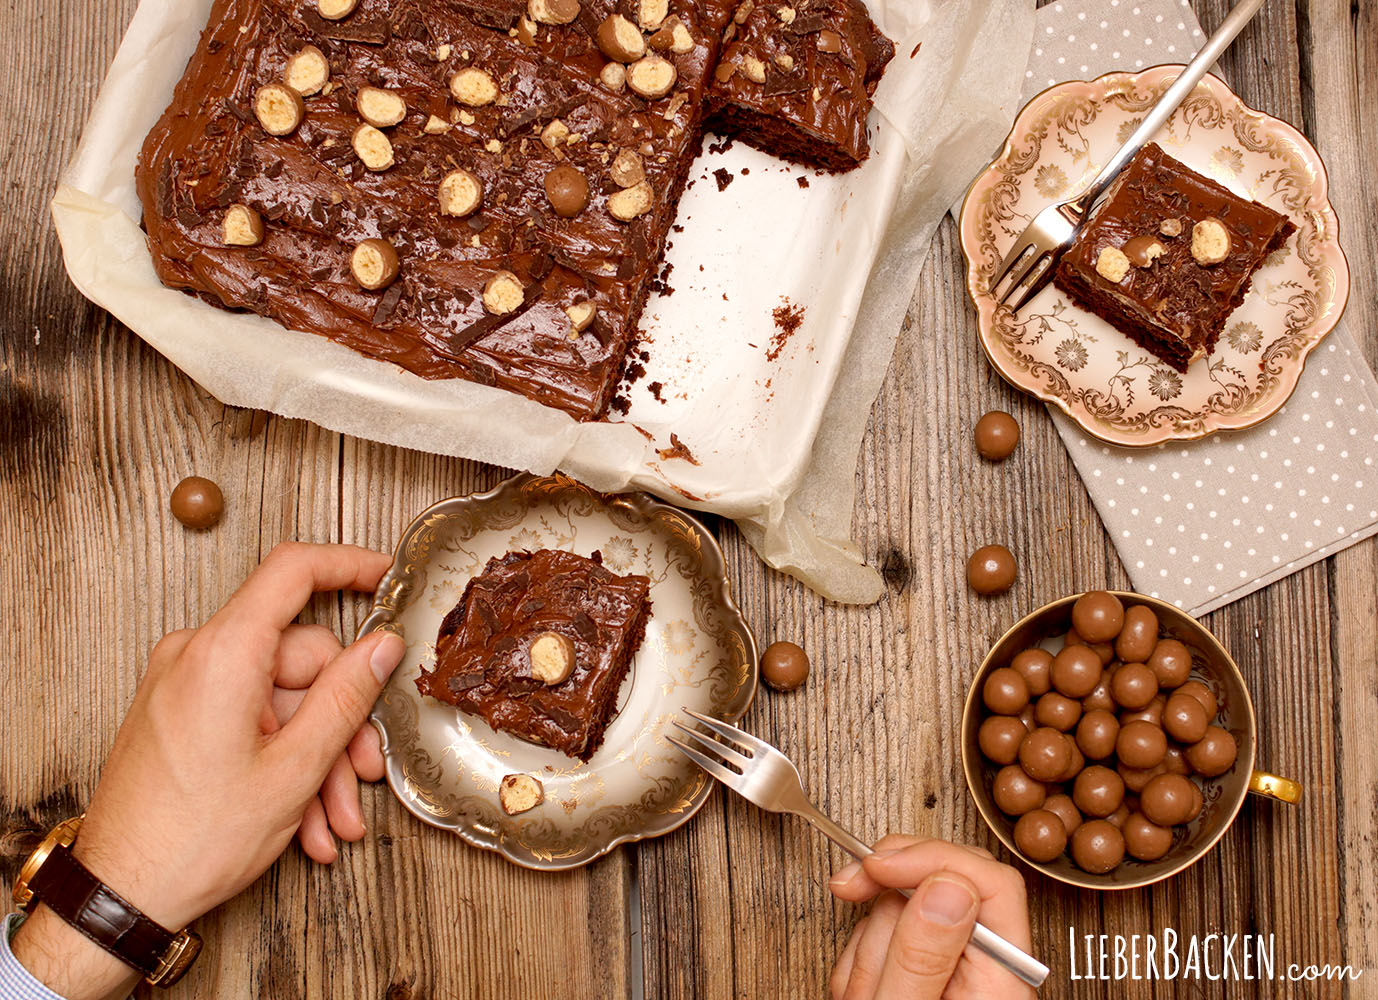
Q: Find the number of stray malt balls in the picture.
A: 4